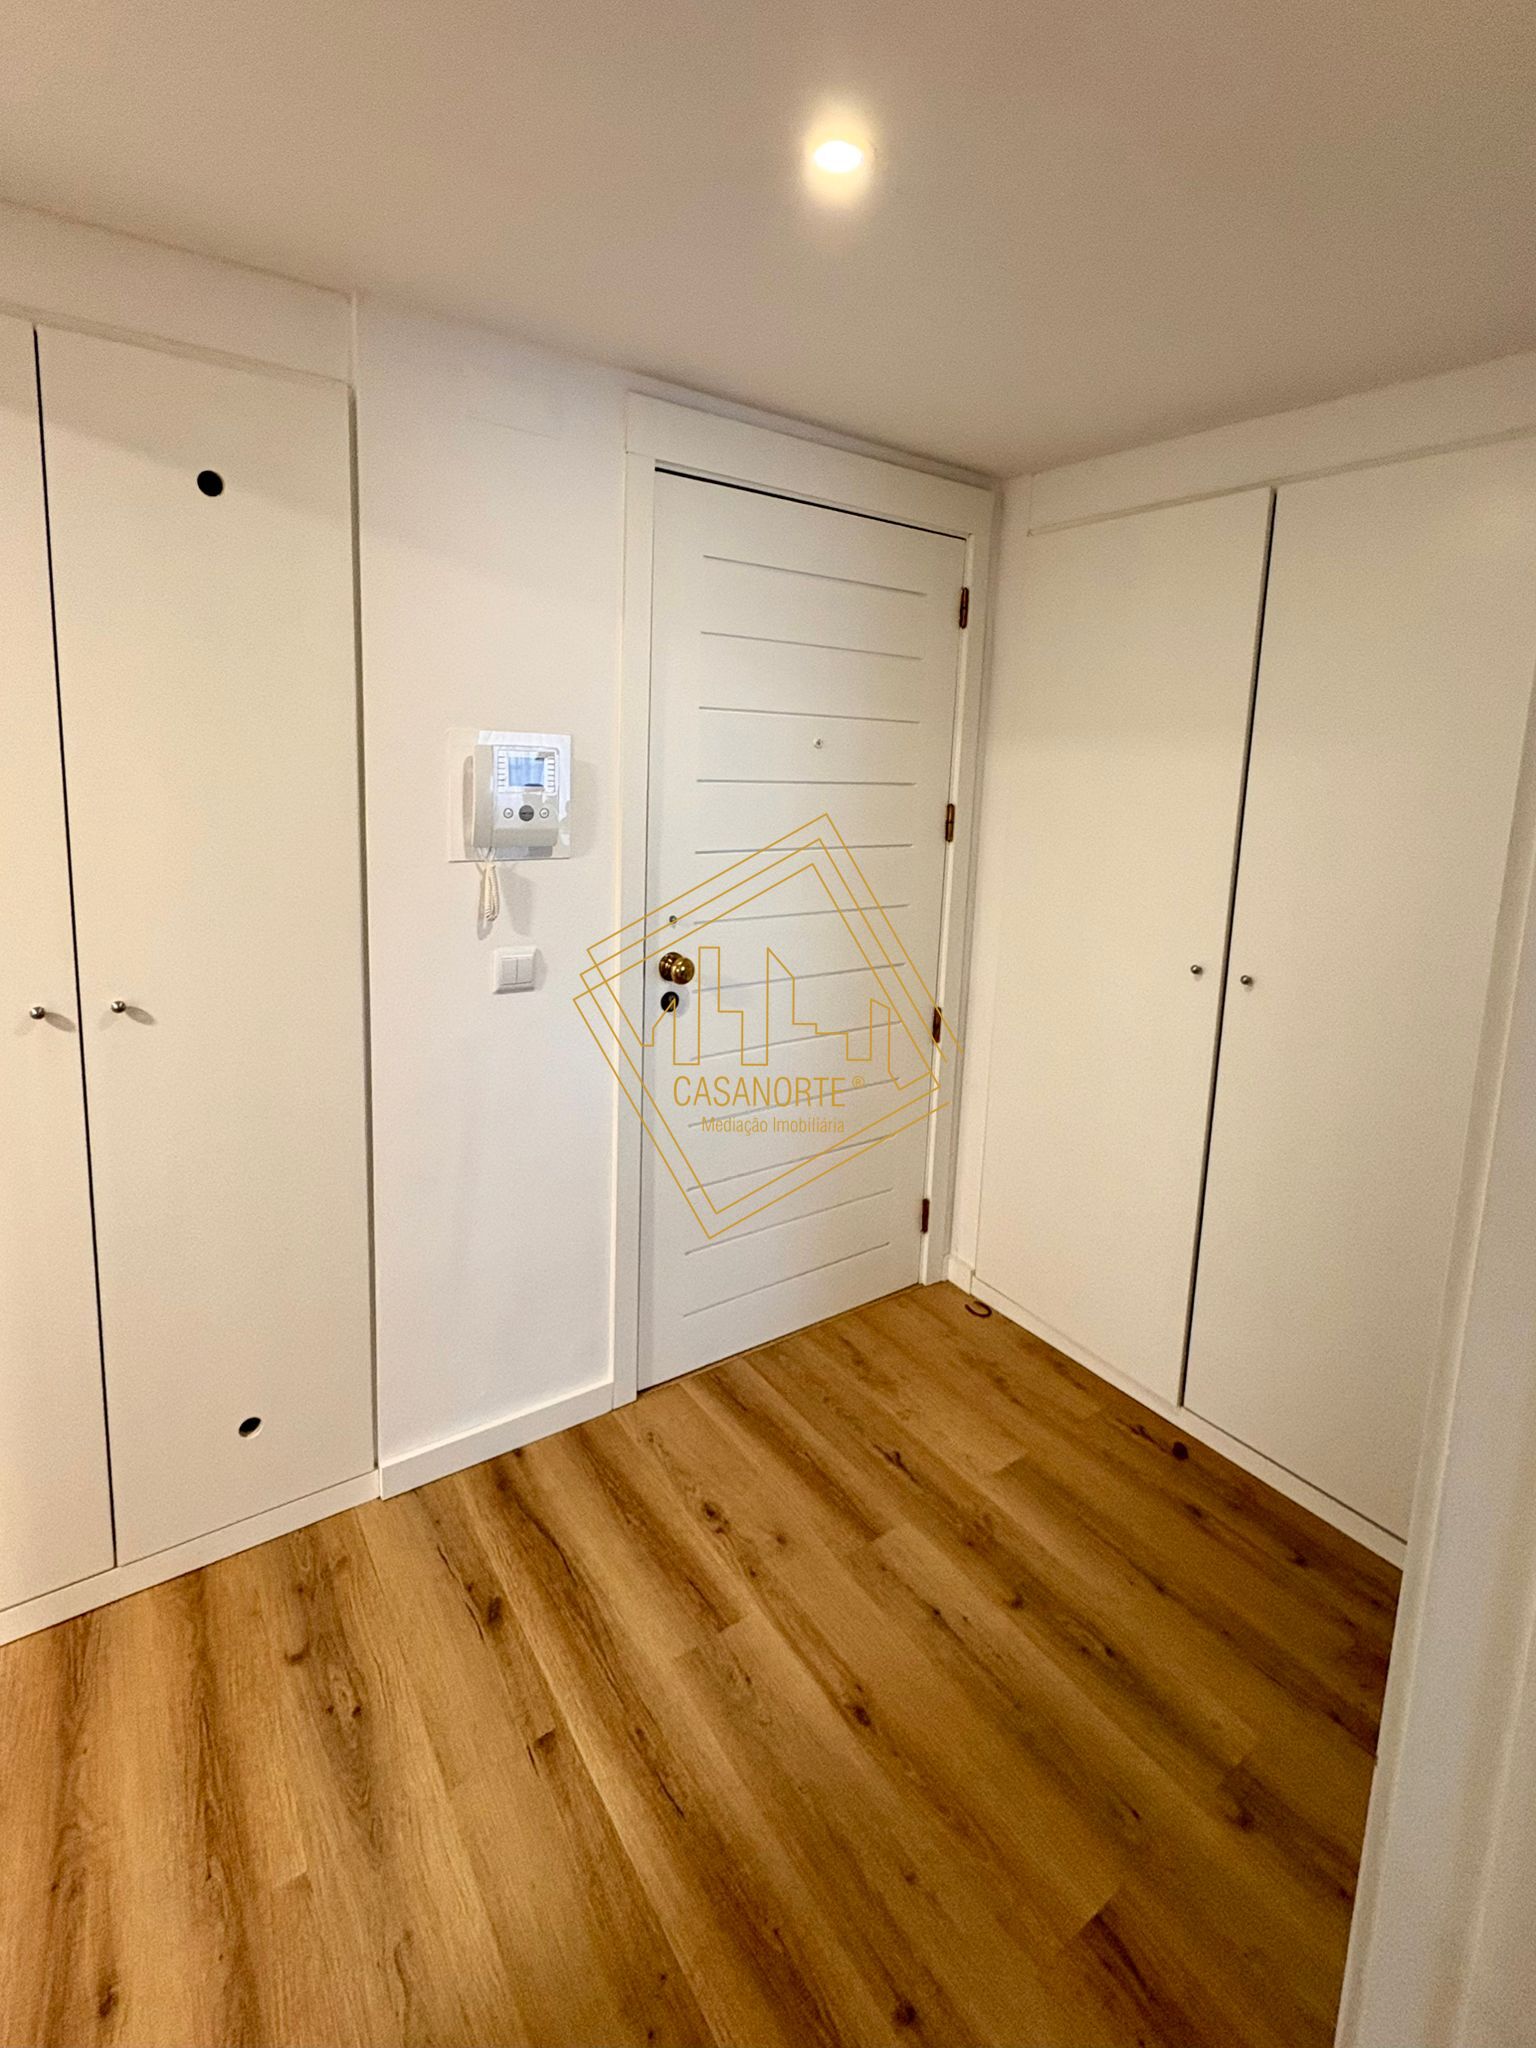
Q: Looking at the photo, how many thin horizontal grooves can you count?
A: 12